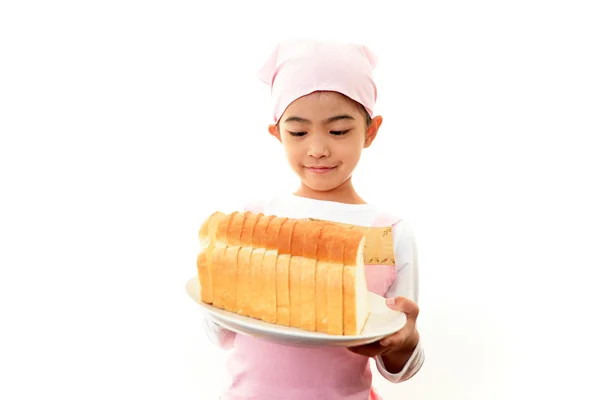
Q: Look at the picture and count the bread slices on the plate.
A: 12